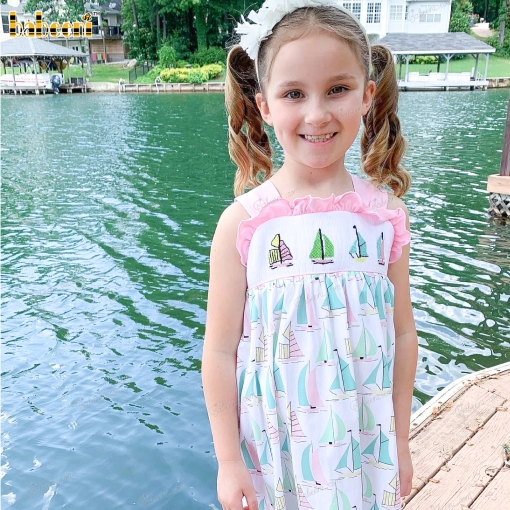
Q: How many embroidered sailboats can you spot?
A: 4